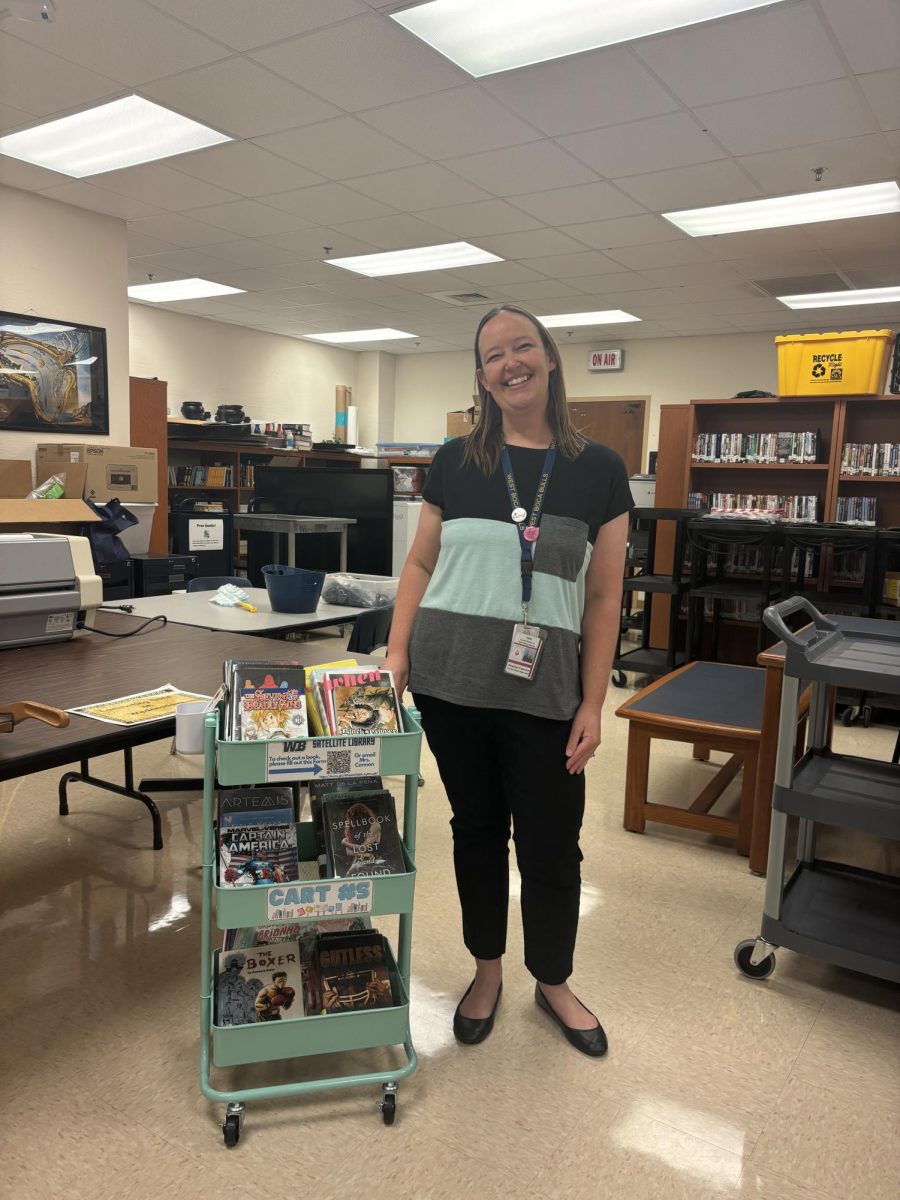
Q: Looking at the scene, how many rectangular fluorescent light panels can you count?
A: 8